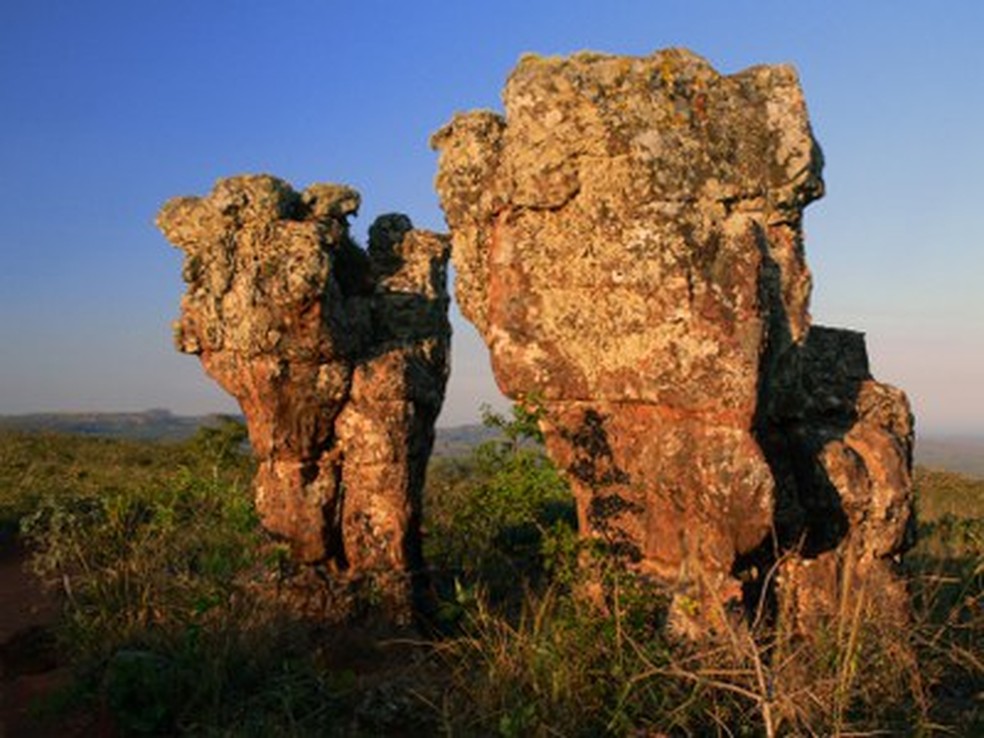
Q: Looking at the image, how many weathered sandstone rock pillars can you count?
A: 2